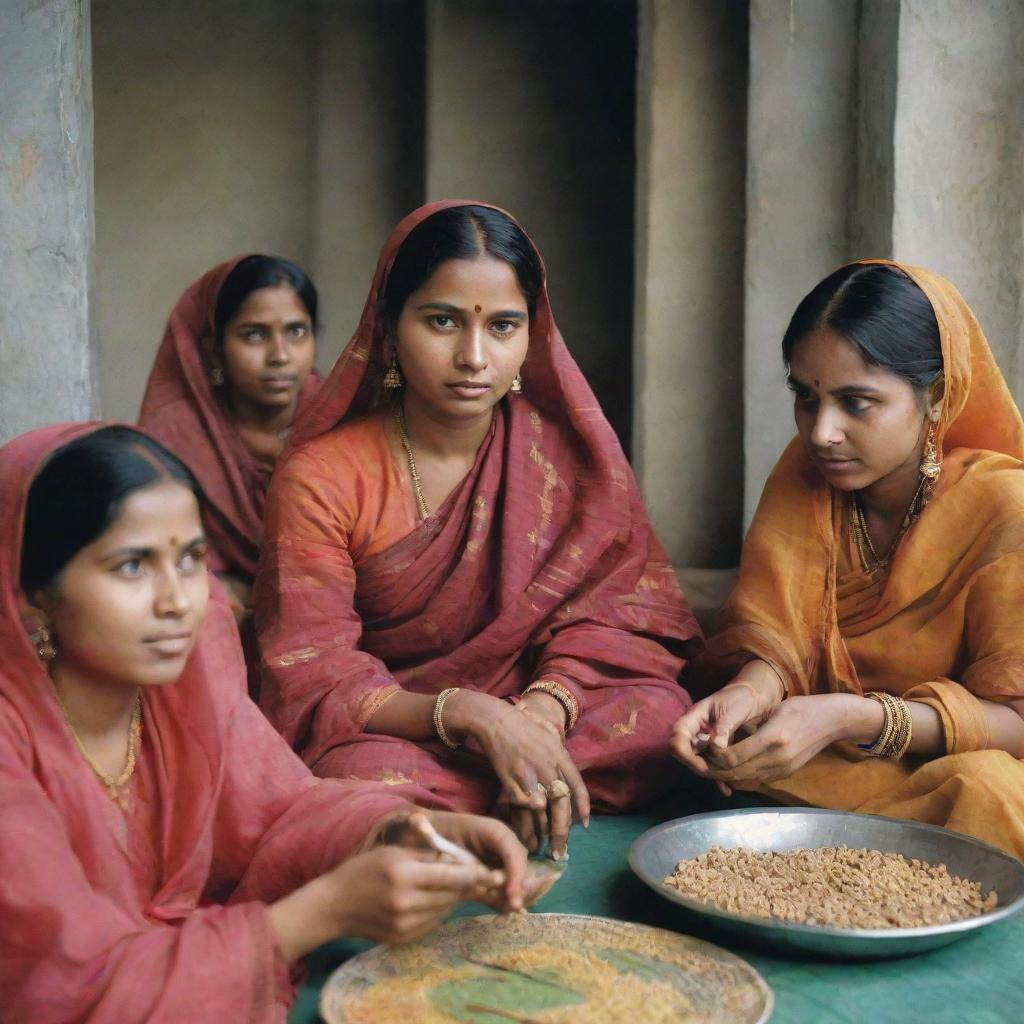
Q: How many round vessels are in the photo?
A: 2